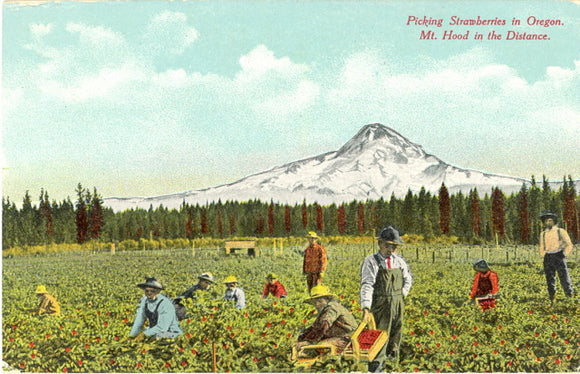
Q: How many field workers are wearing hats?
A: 10